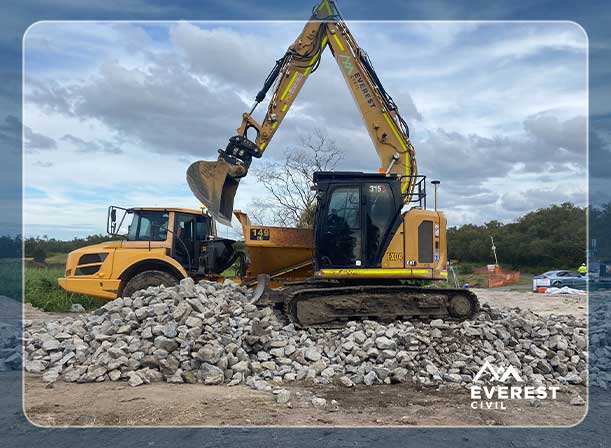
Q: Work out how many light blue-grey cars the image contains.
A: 1